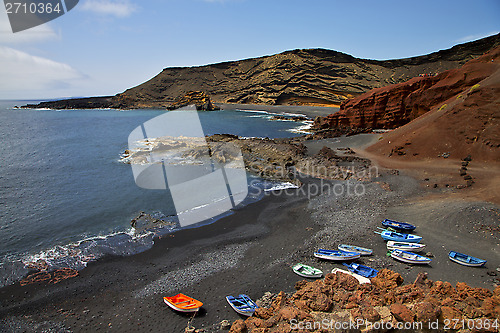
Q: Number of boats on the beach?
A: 12